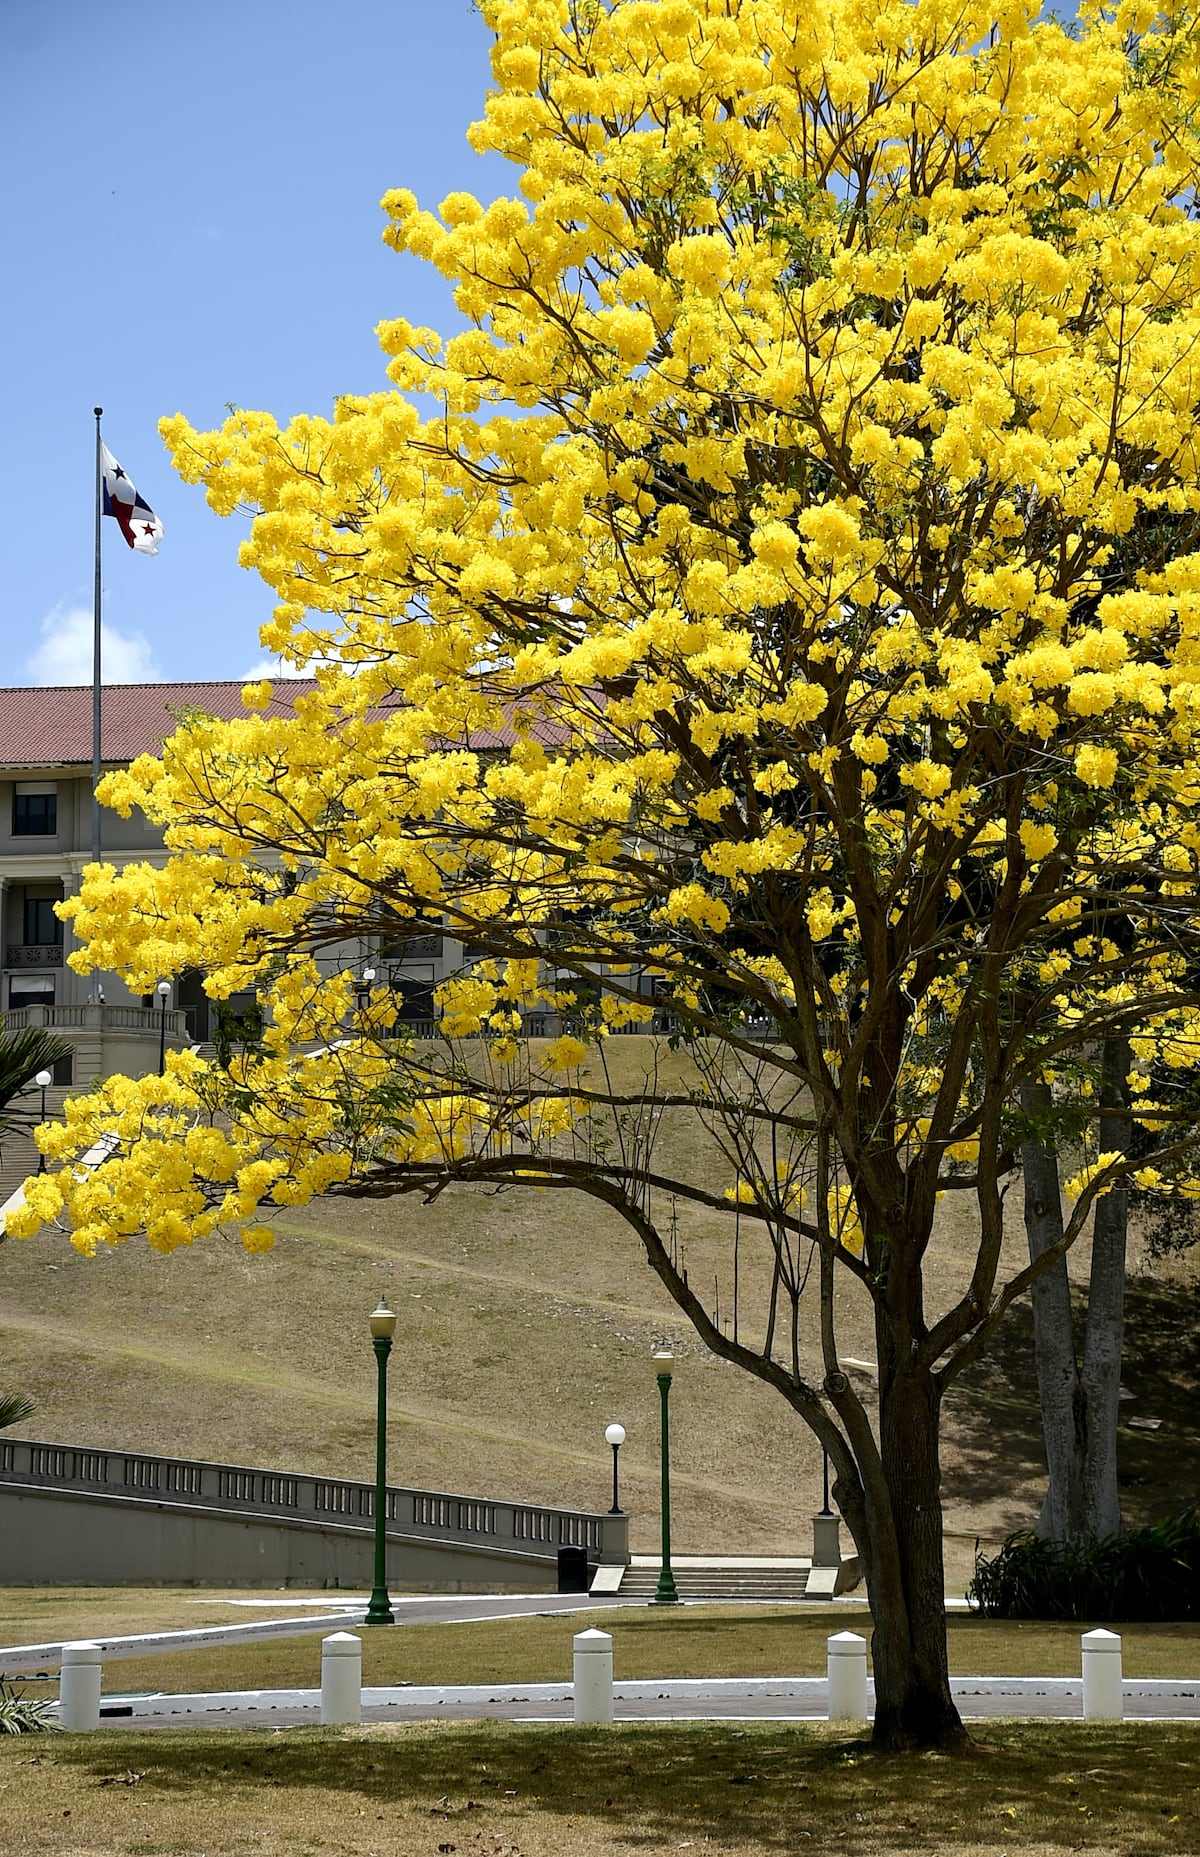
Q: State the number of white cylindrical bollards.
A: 5